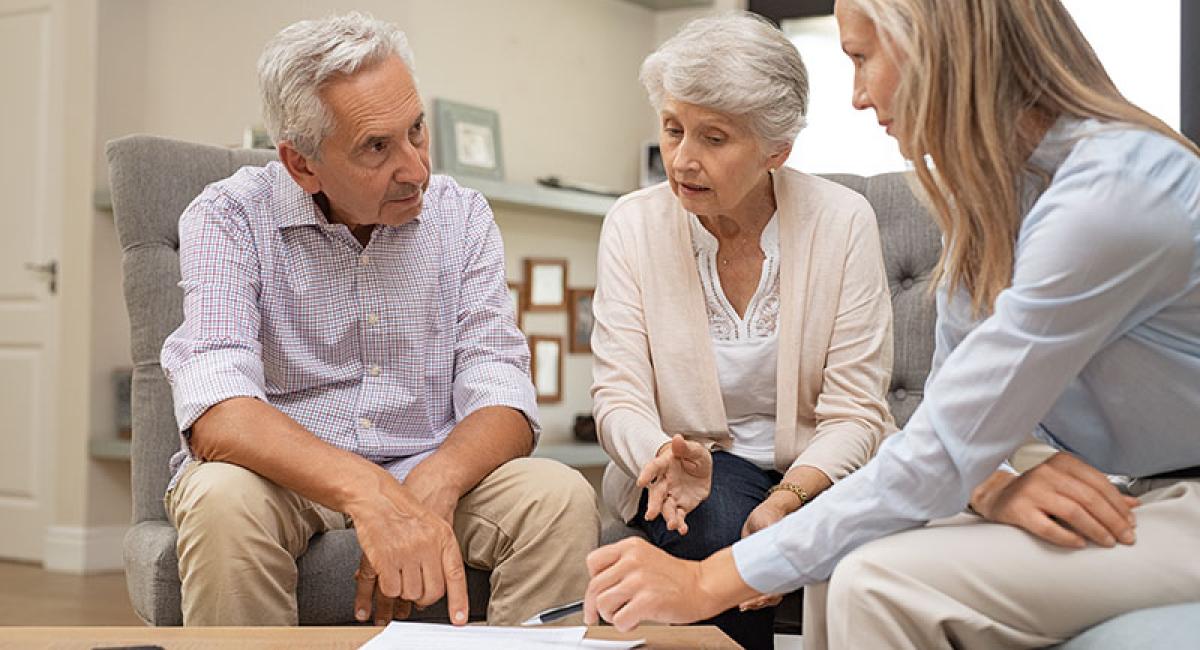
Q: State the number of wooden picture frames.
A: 4